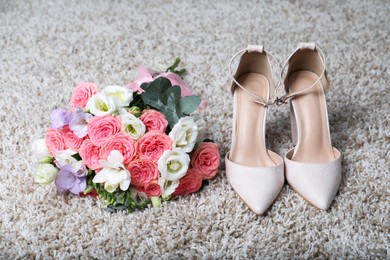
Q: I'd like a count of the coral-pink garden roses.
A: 12